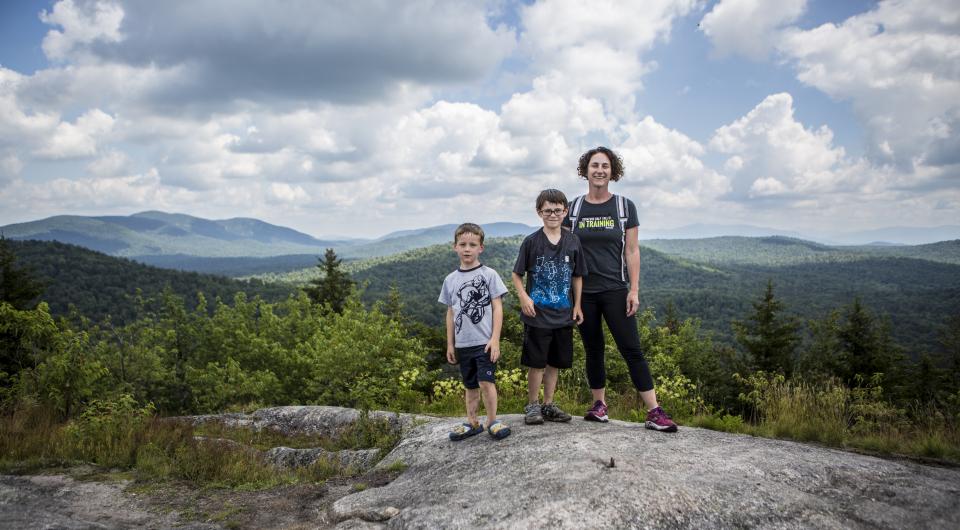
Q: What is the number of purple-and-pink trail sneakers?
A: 2